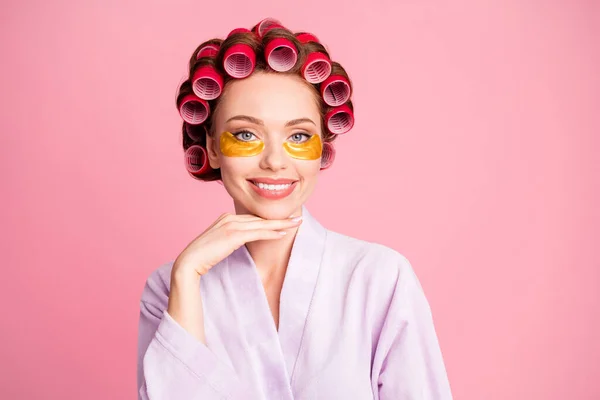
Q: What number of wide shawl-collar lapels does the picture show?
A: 2